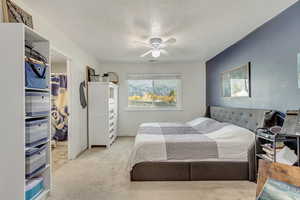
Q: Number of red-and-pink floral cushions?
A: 0